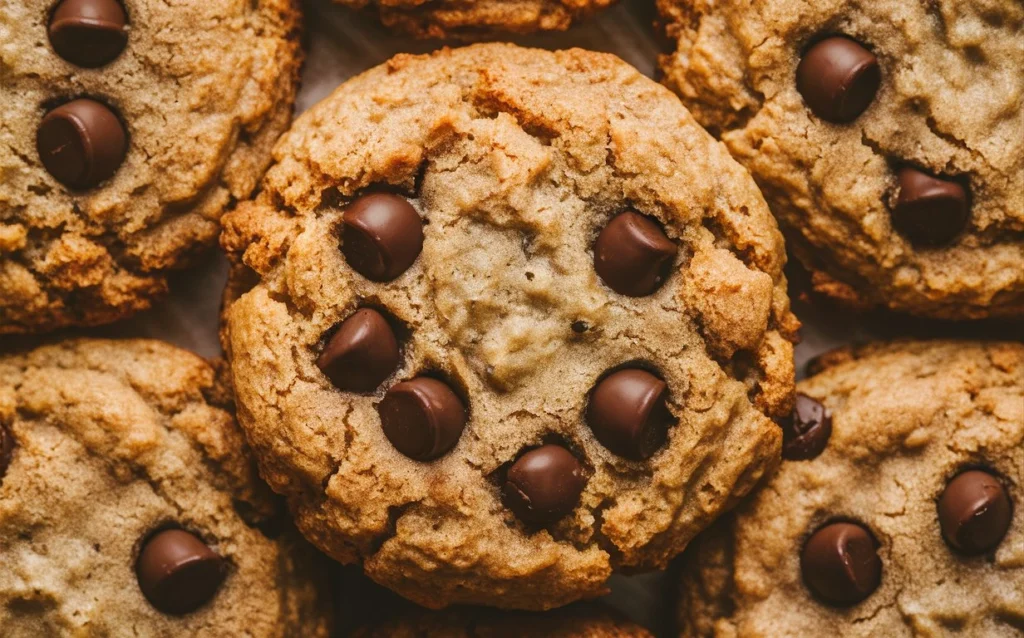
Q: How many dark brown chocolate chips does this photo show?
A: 15